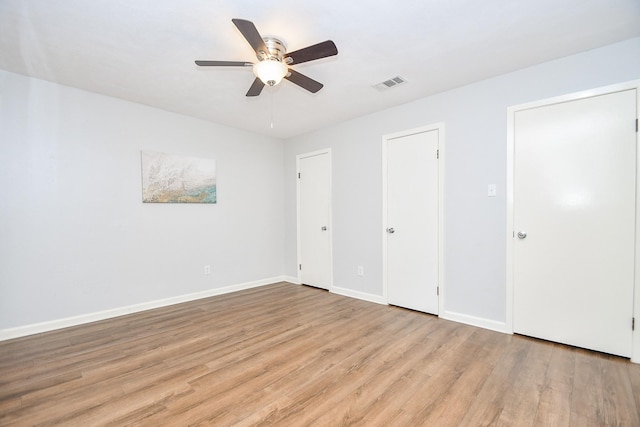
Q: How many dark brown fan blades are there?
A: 5